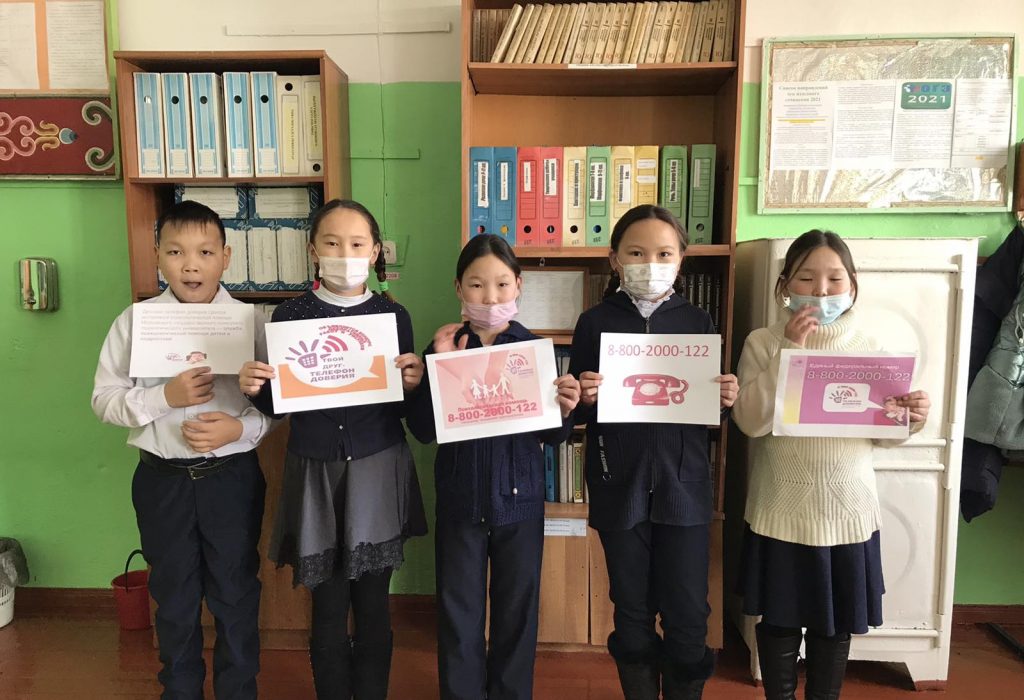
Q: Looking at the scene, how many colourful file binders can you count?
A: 10